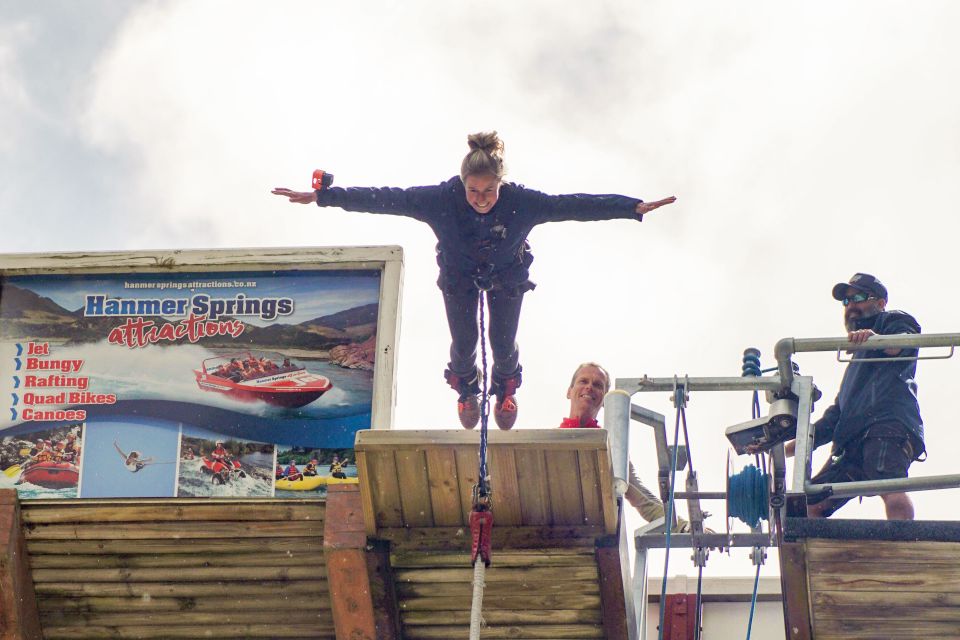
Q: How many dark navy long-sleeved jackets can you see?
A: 2